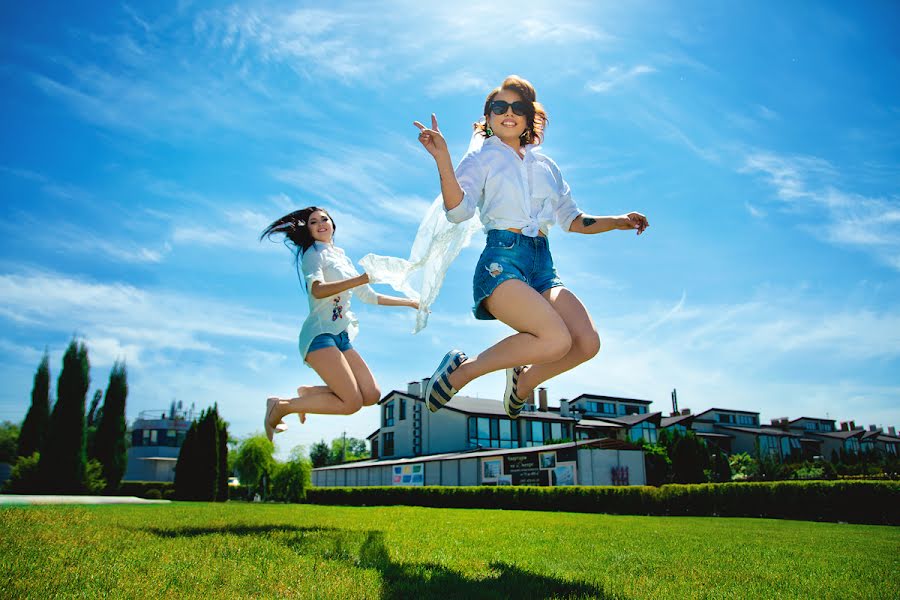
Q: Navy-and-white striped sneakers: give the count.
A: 2